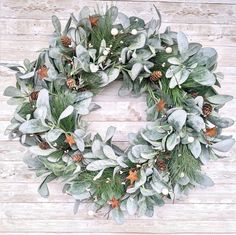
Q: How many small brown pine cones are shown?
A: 8